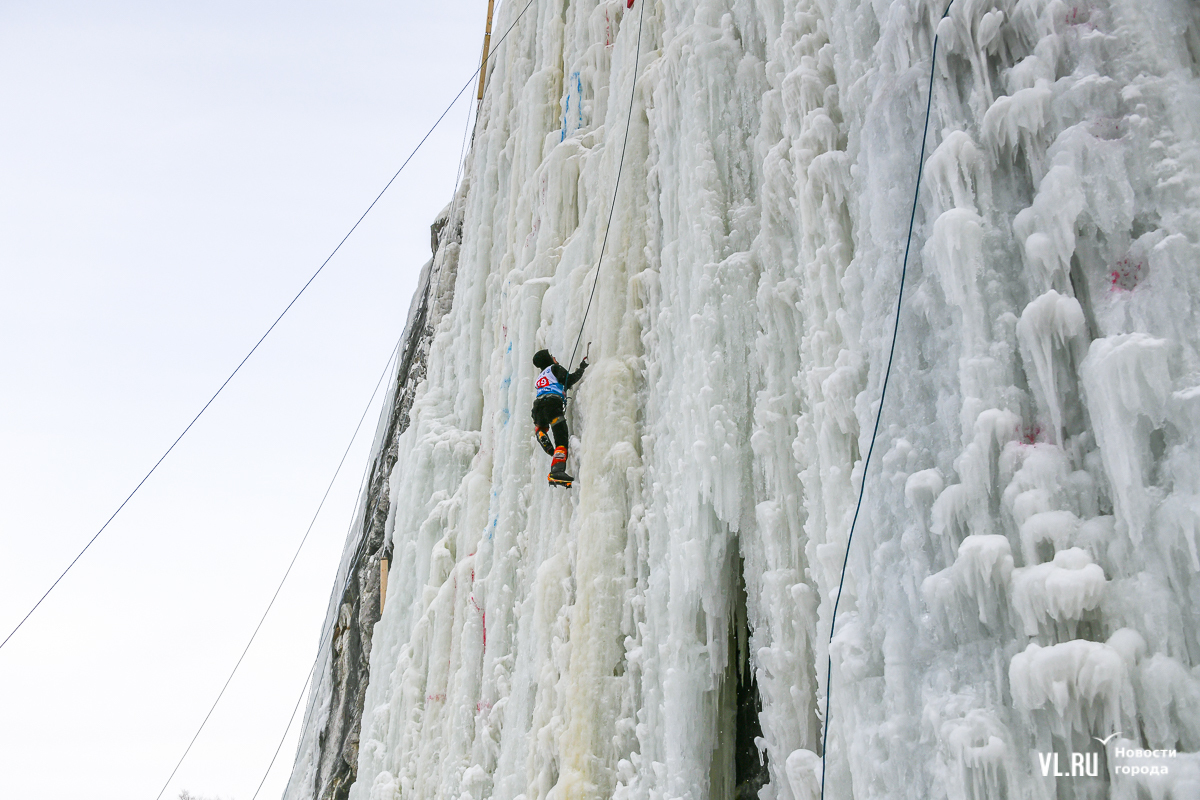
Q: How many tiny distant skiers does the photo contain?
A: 0